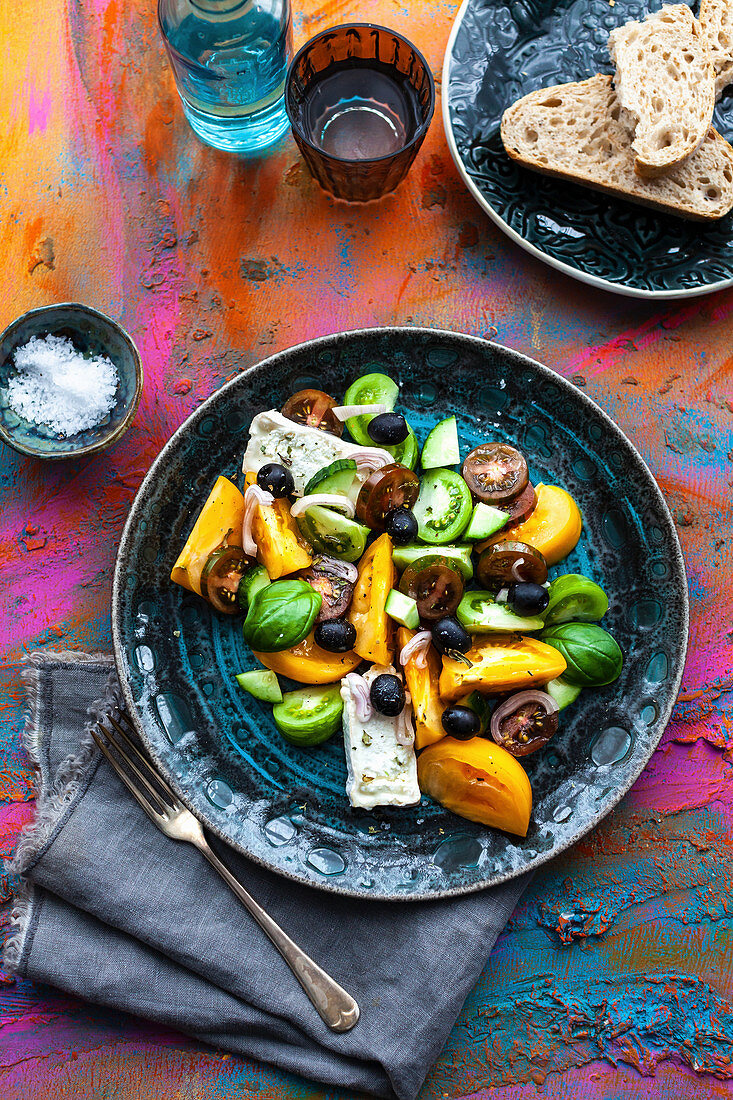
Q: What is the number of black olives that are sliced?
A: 0